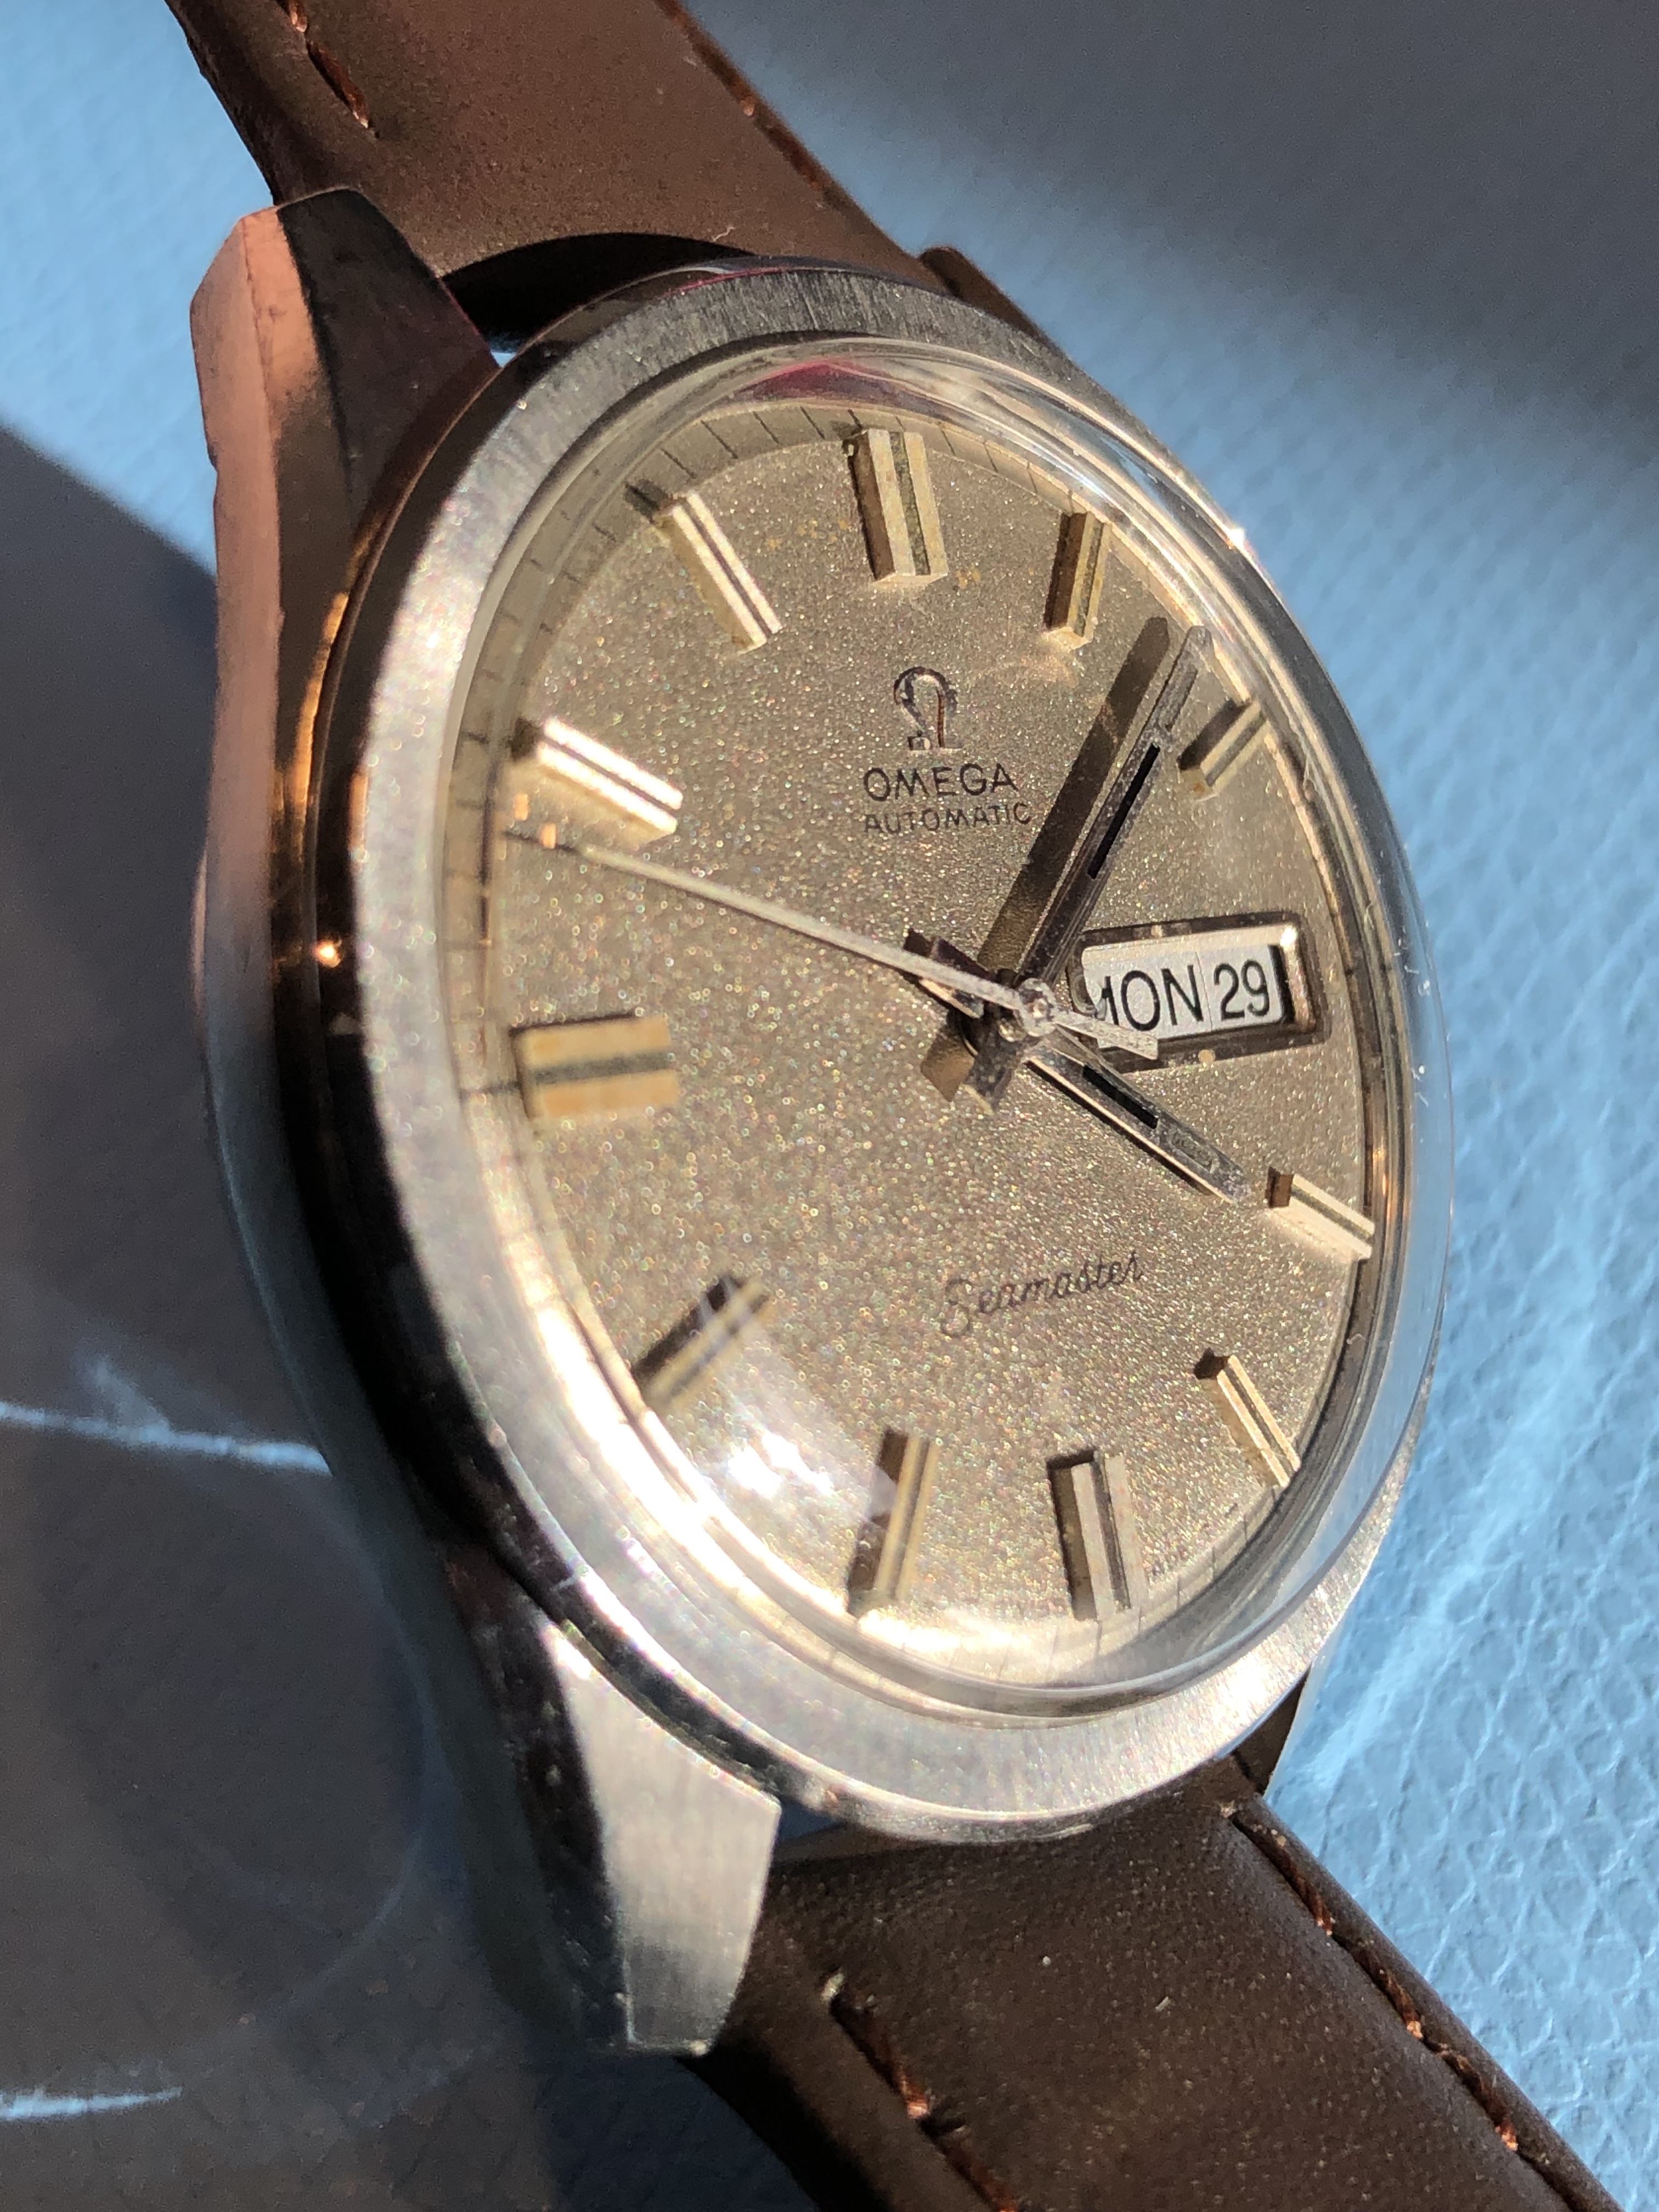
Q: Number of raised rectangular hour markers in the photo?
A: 11